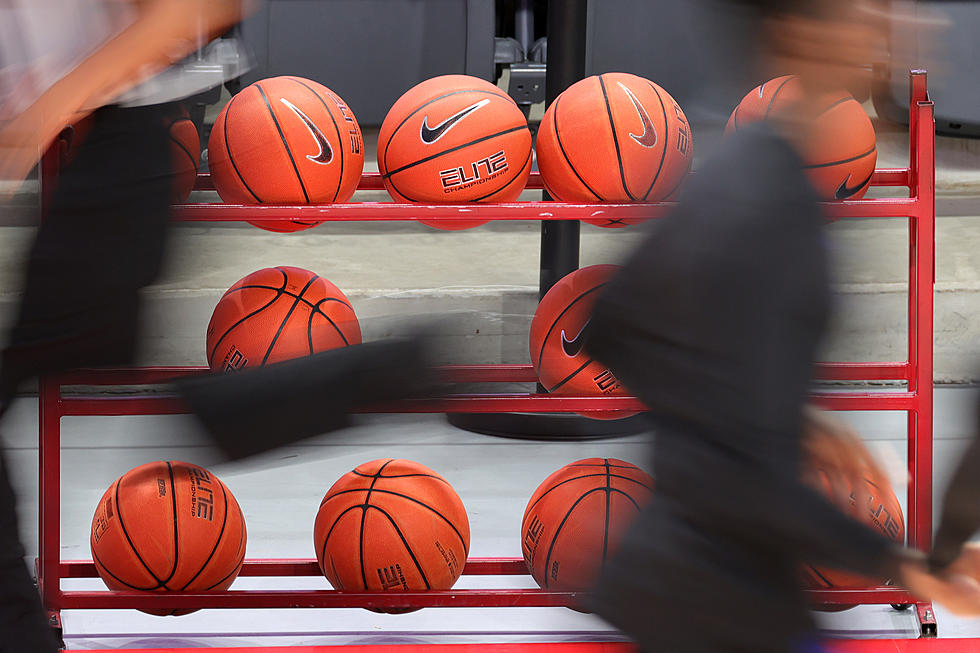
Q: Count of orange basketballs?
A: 11